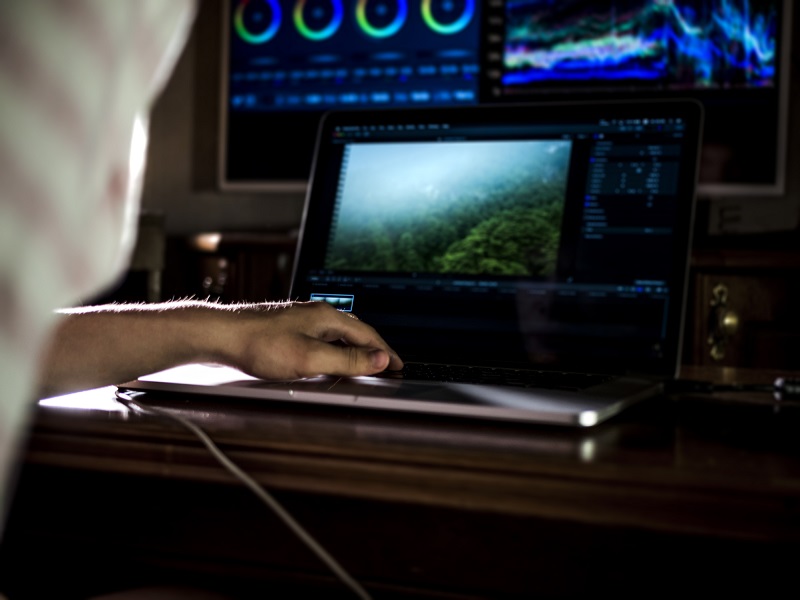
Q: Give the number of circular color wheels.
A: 4